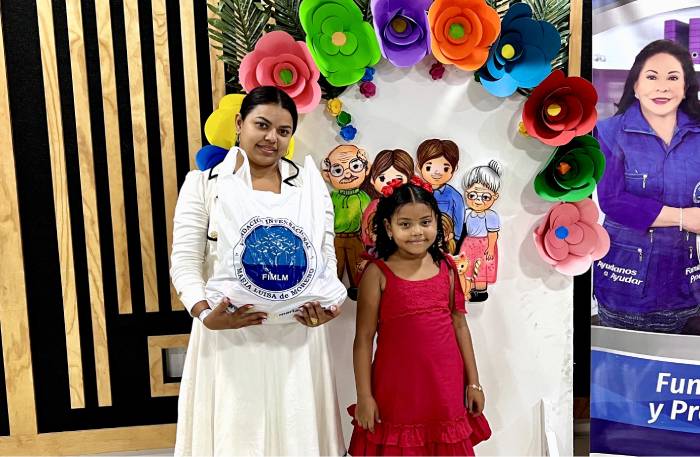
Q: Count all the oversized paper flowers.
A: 10